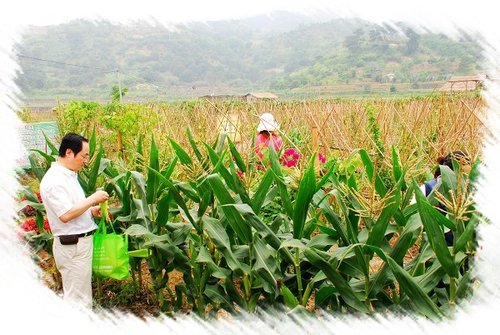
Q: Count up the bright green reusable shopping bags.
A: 1